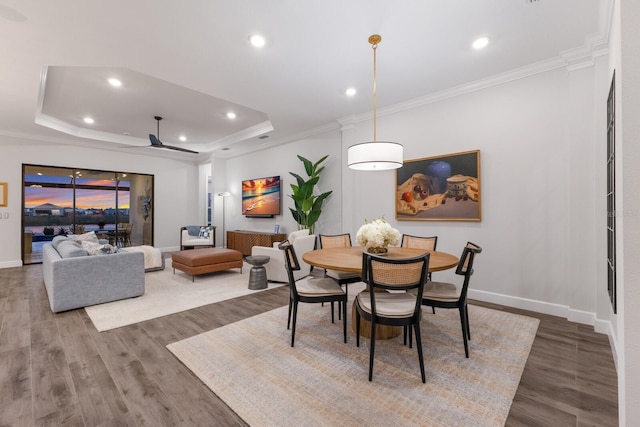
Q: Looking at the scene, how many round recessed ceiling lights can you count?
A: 7